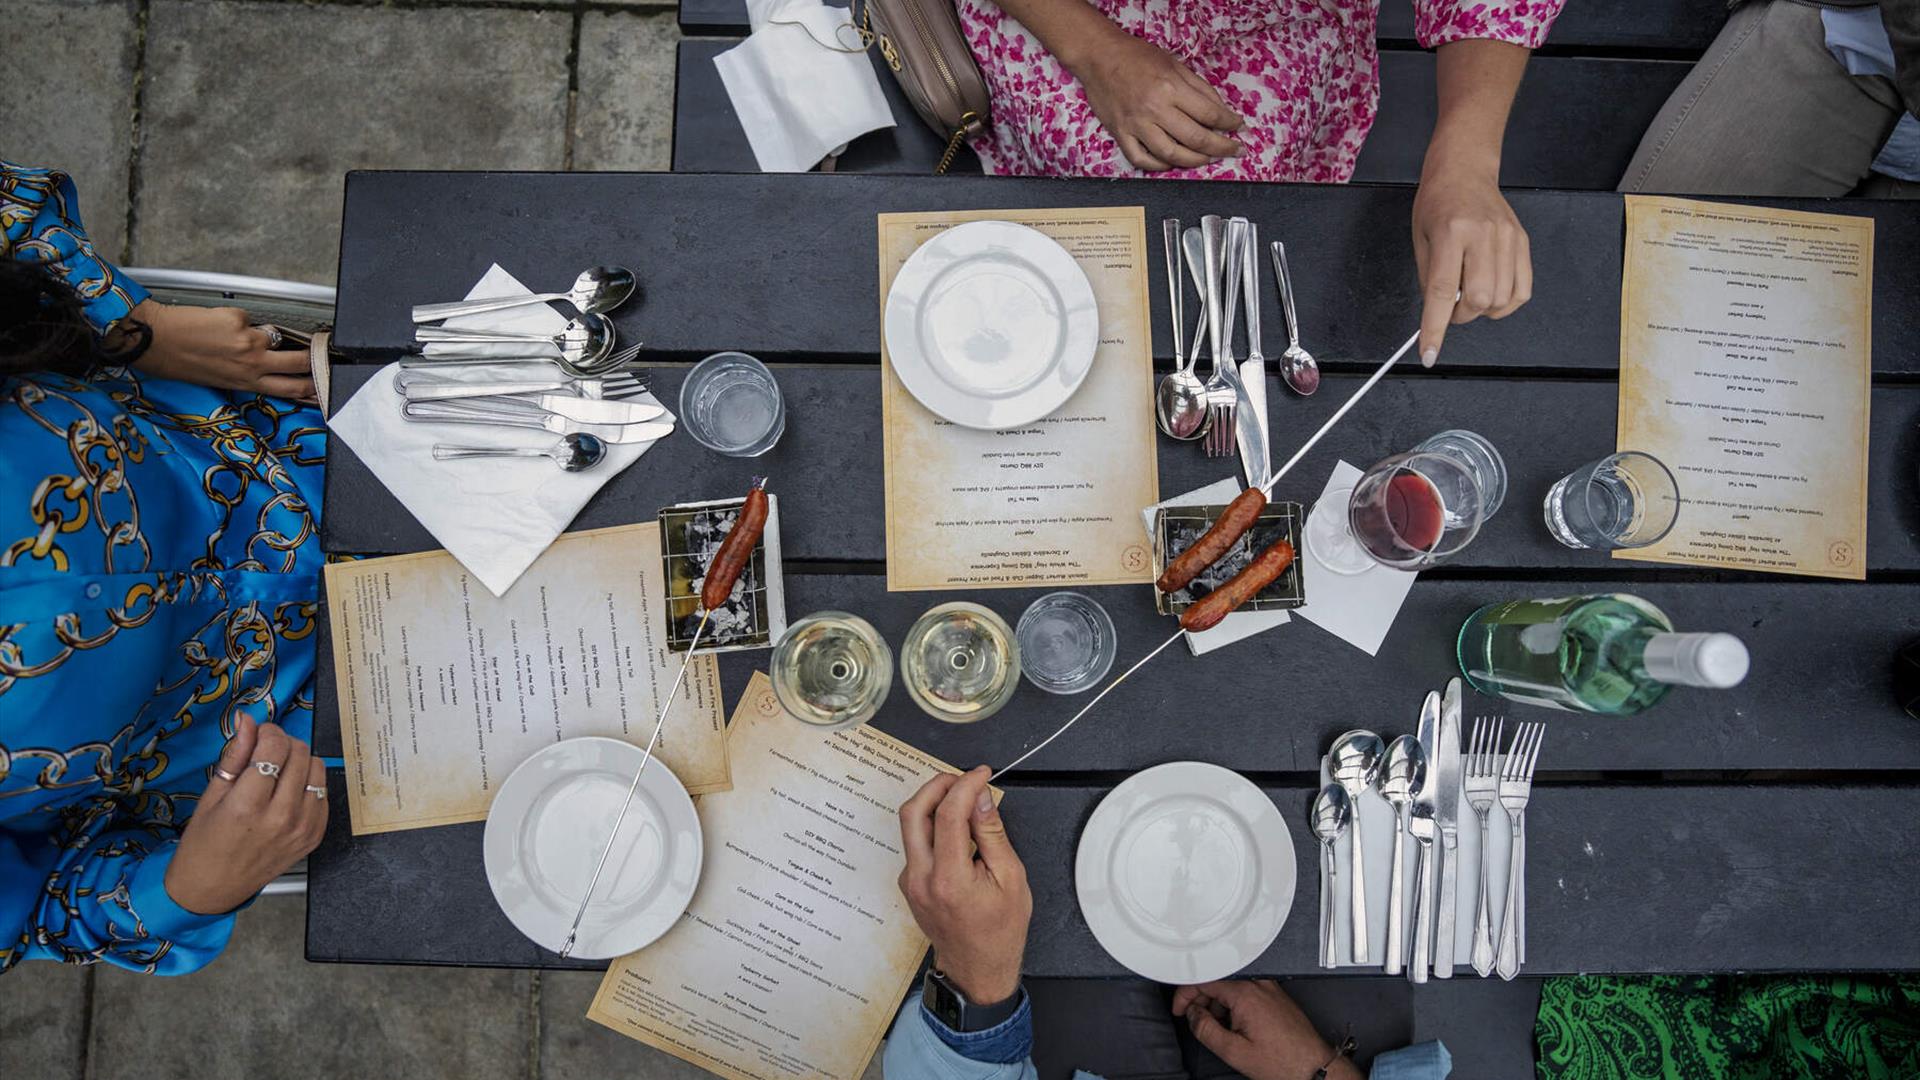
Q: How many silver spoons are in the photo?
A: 9